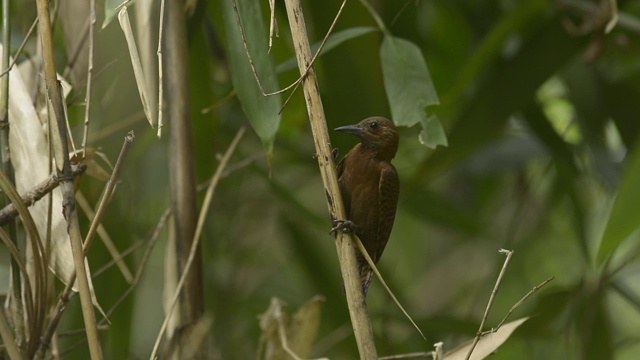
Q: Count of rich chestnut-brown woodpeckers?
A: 1